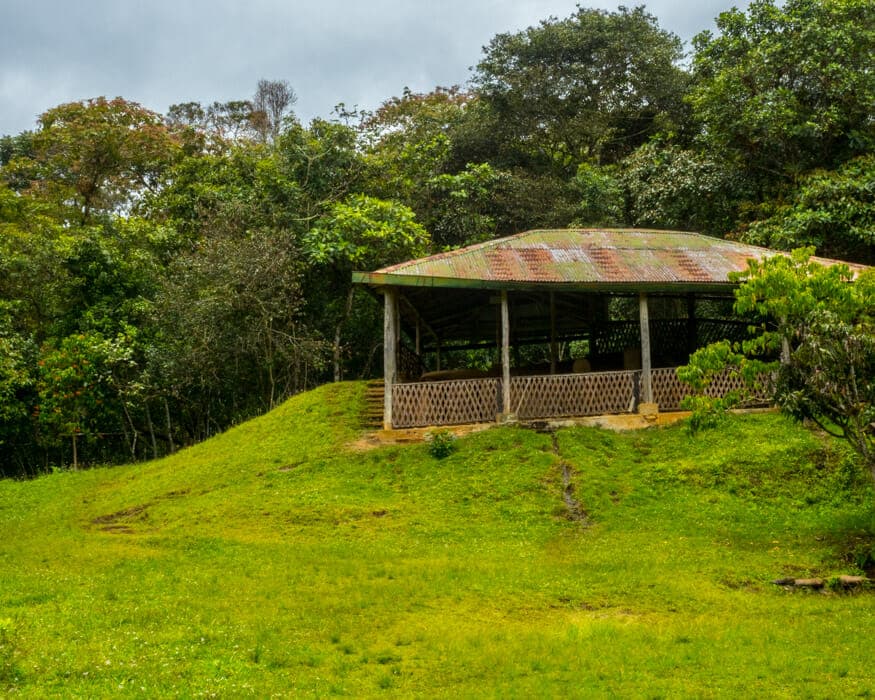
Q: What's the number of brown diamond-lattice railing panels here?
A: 3